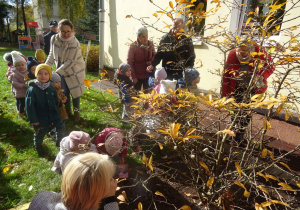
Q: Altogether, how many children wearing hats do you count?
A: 12